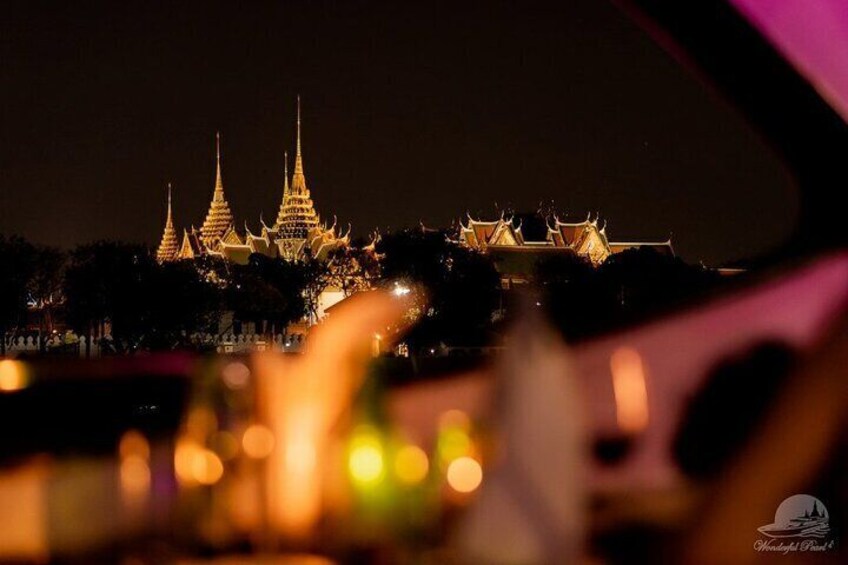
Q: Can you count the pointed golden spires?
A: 4